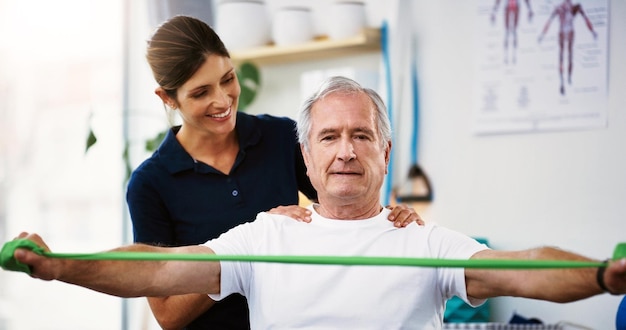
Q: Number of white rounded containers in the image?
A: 3